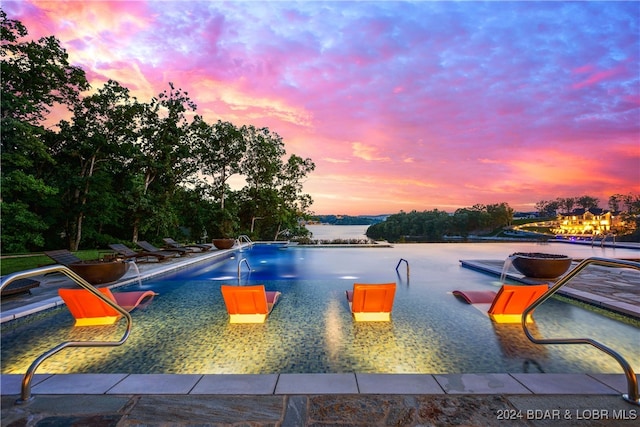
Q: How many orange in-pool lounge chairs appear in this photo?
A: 4